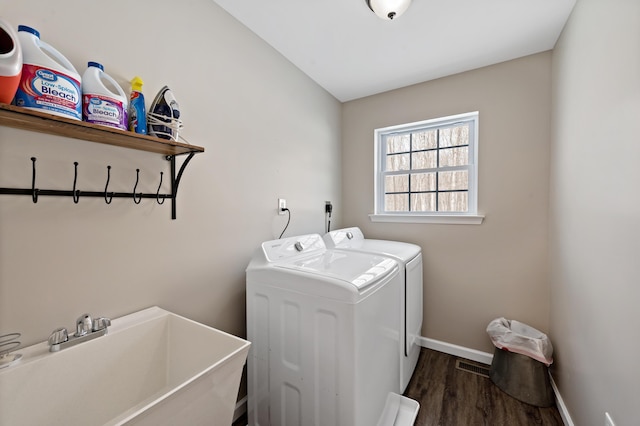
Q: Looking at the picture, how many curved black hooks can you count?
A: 5